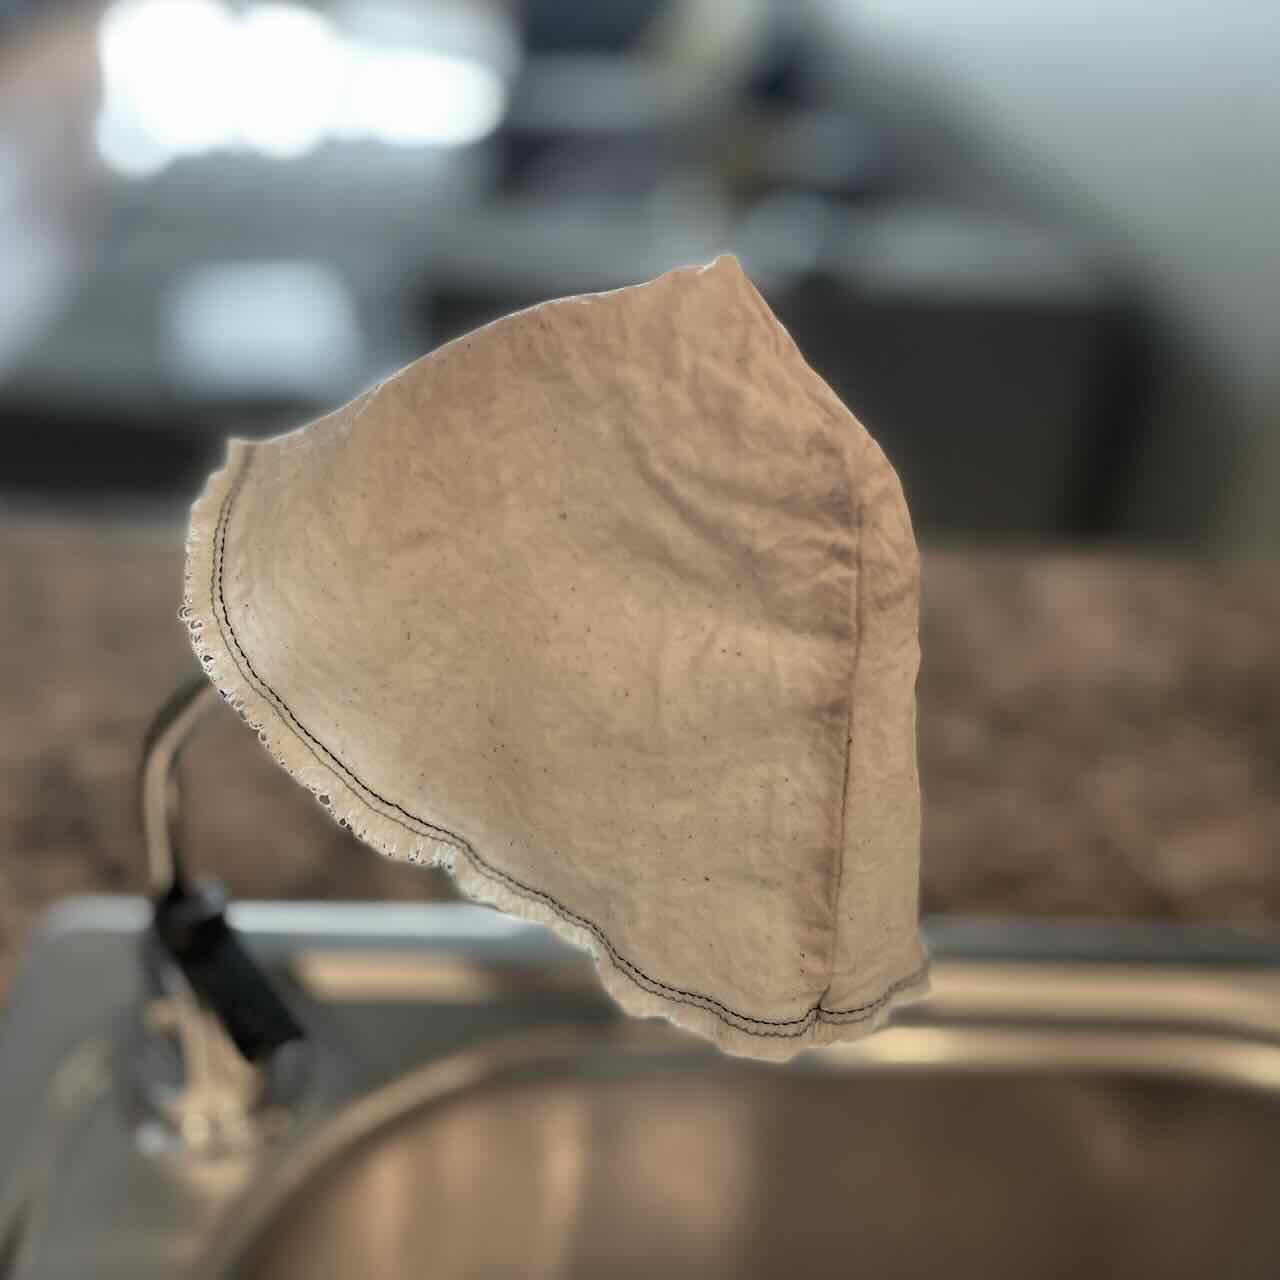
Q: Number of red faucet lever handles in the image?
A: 0